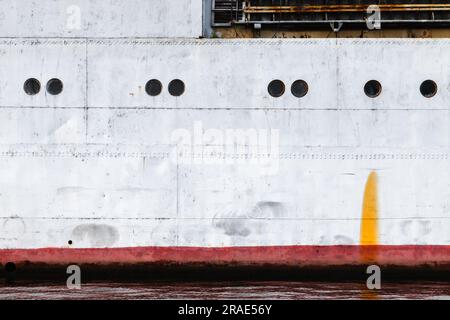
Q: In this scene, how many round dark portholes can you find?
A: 8